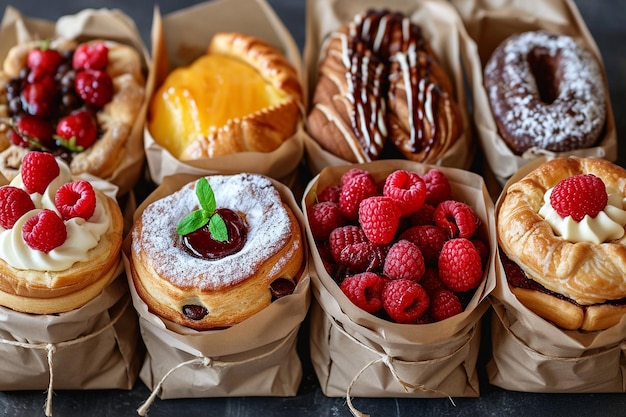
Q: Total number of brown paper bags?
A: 8